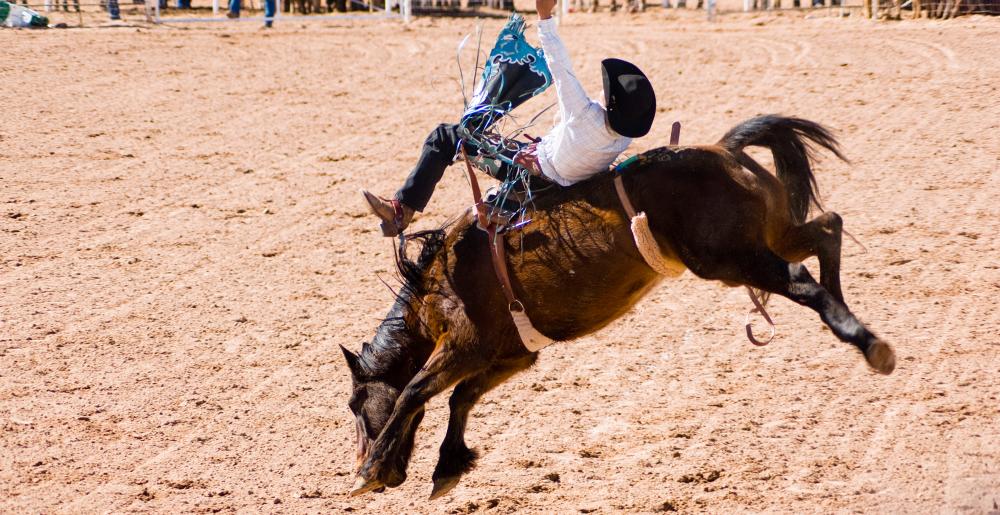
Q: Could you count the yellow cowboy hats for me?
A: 0